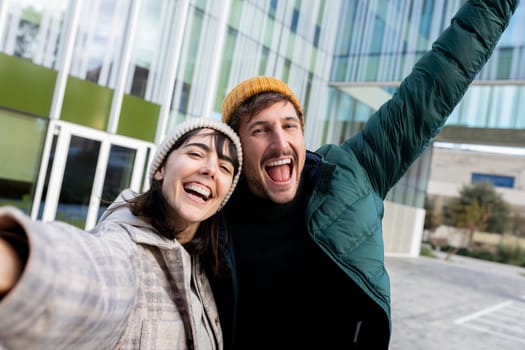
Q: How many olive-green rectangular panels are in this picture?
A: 3